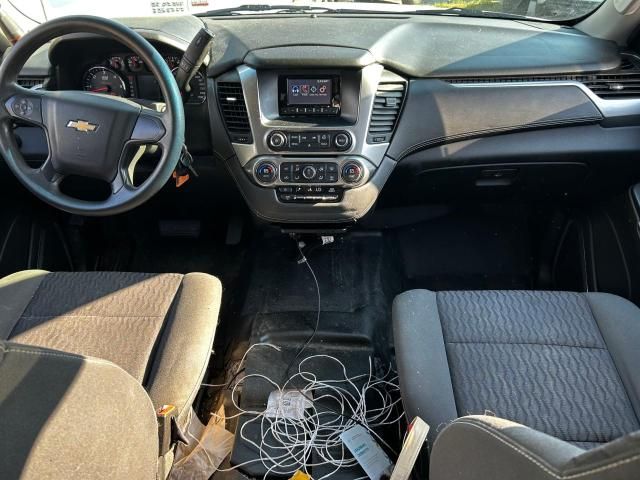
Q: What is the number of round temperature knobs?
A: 2